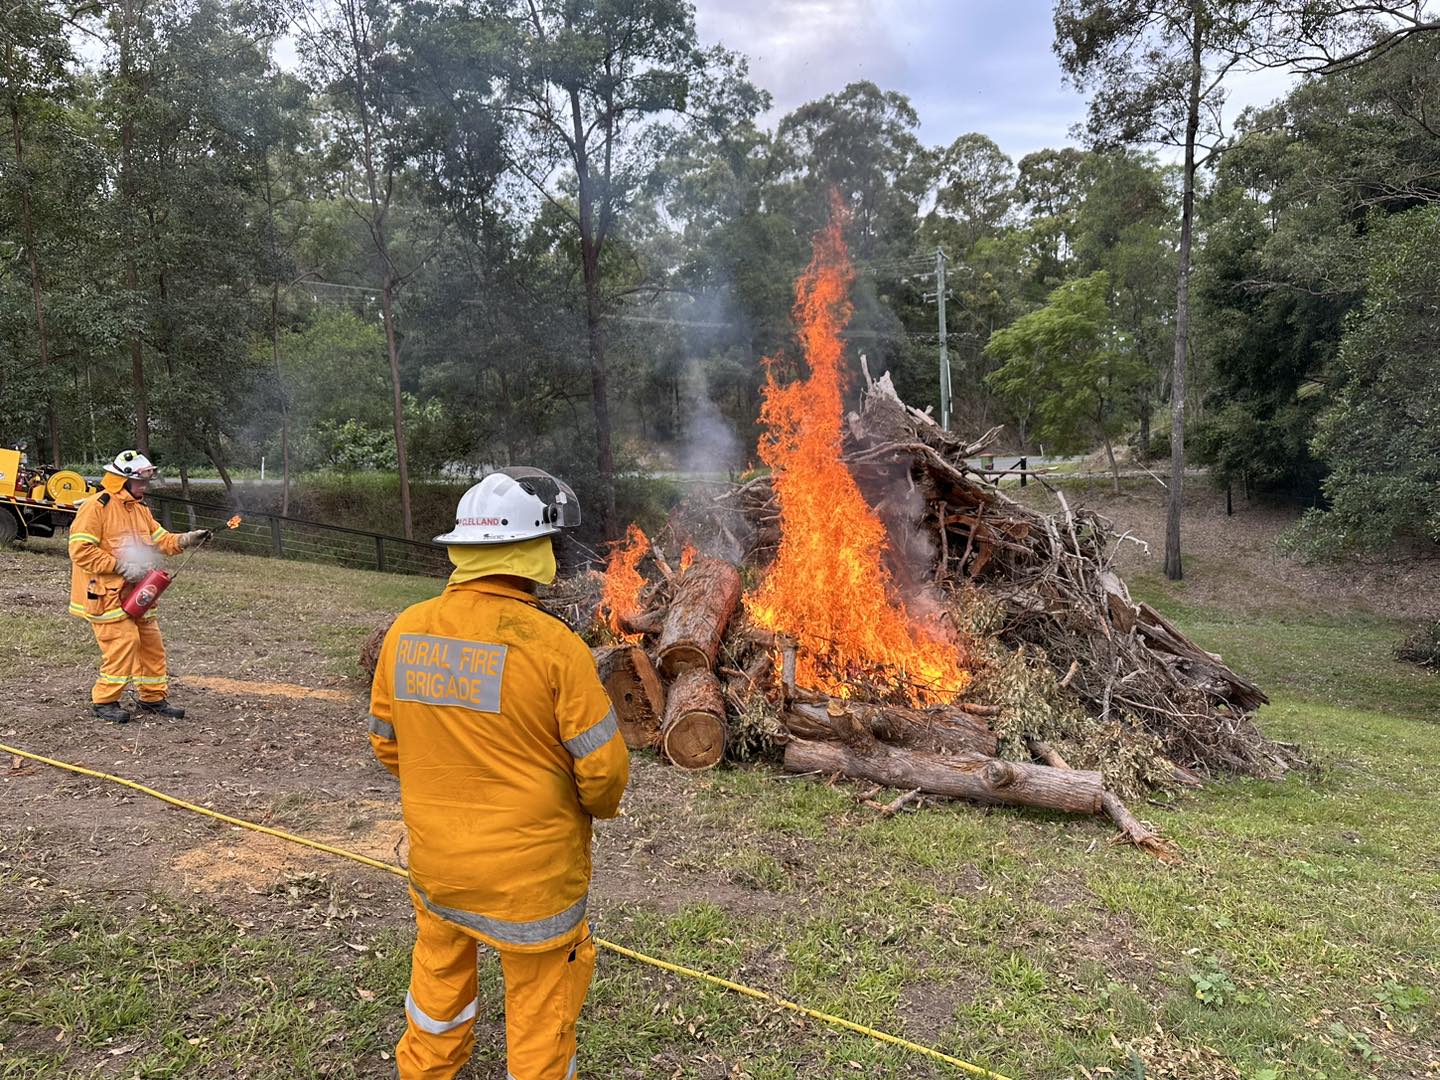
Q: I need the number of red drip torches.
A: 1